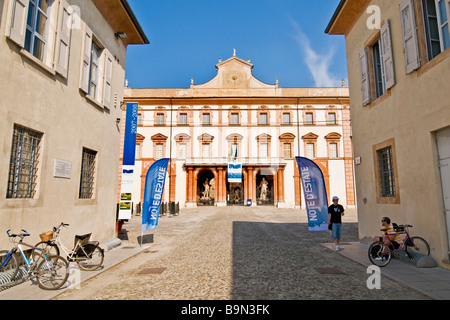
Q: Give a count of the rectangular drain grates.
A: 2